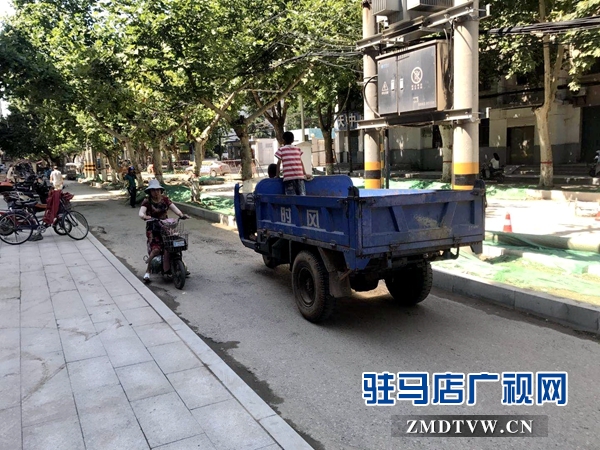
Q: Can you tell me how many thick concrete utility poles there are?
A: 2